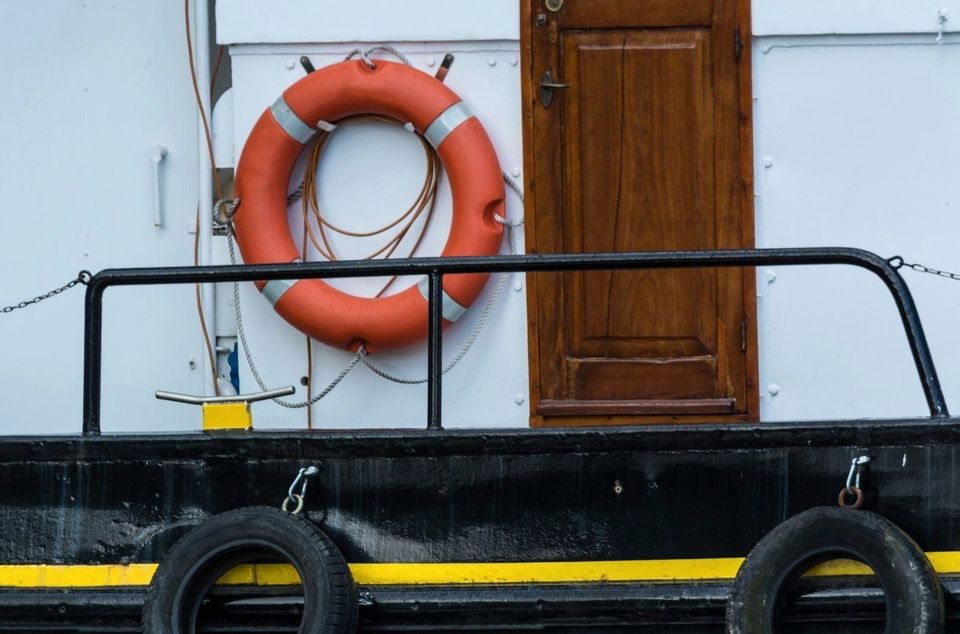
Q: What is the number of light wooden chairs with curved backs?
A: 0